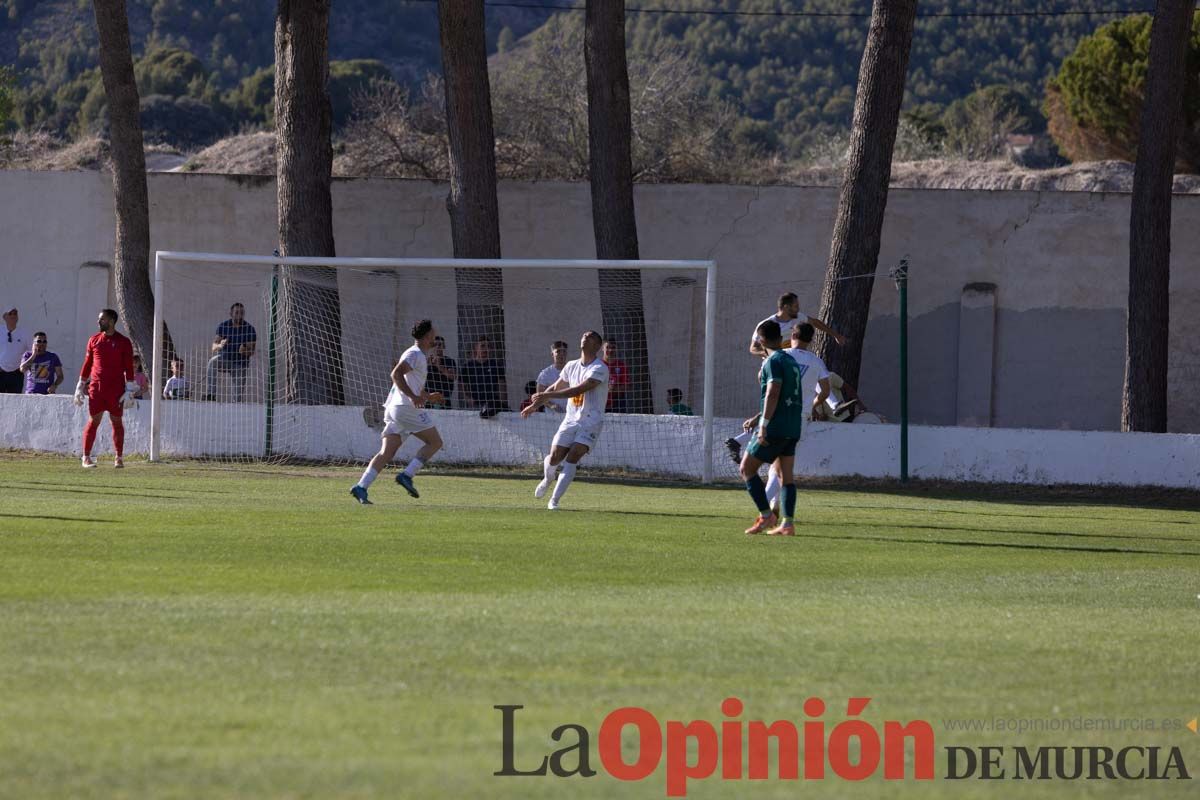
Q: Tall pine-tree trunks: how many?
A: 6